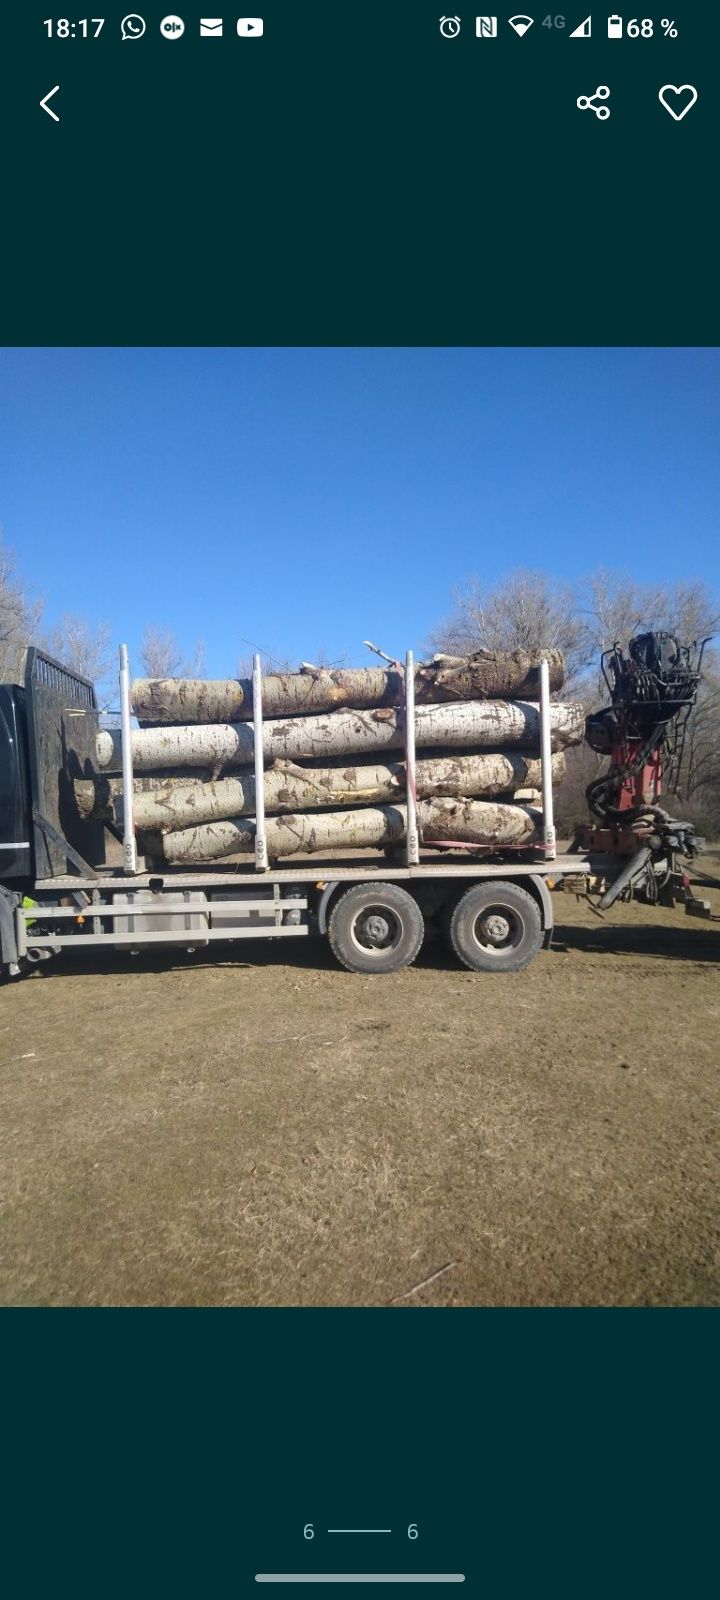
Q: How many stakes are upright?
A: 4